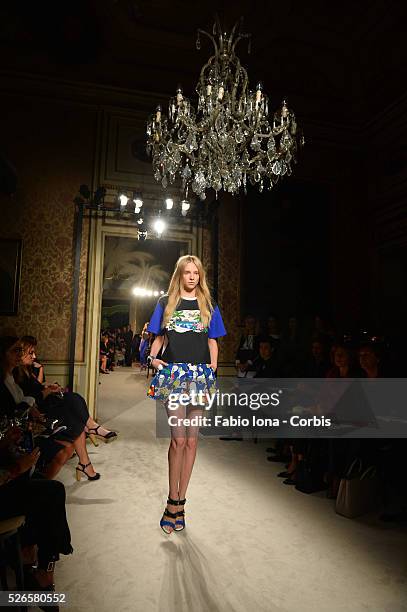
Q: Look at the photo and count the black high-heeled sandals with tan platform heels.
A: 2